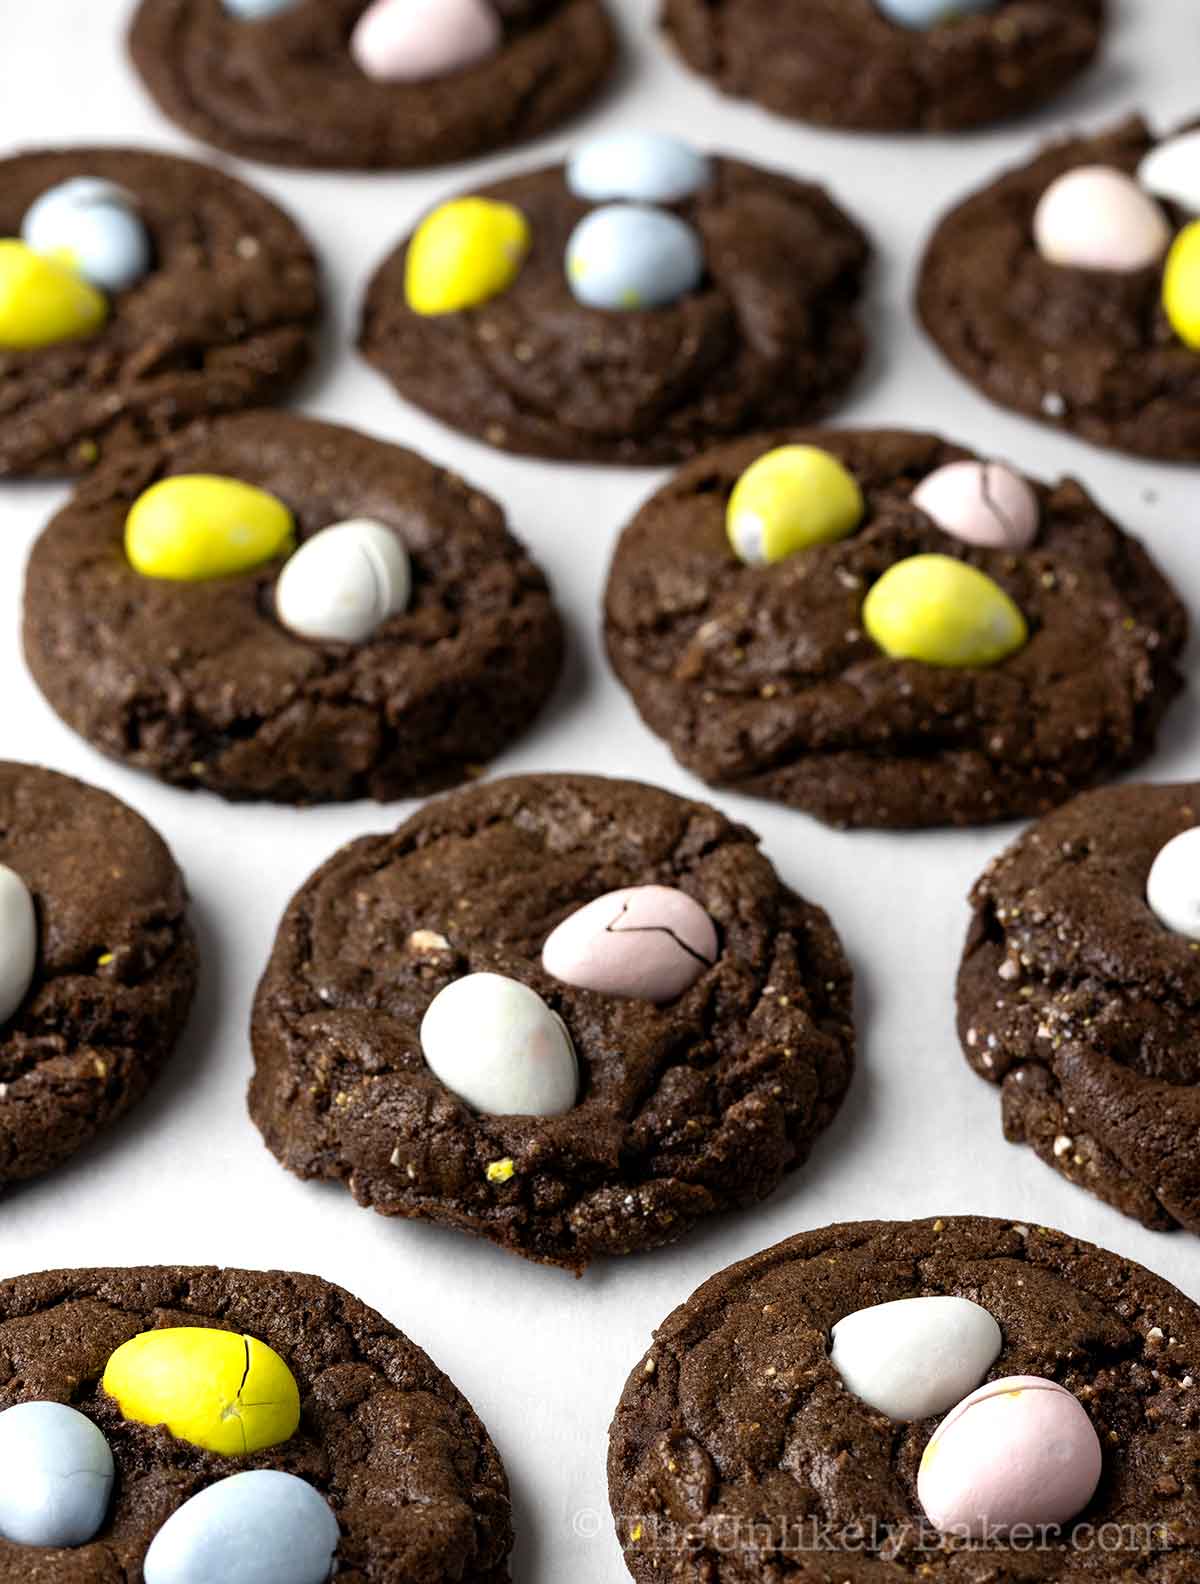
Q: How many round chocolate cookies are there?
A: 12